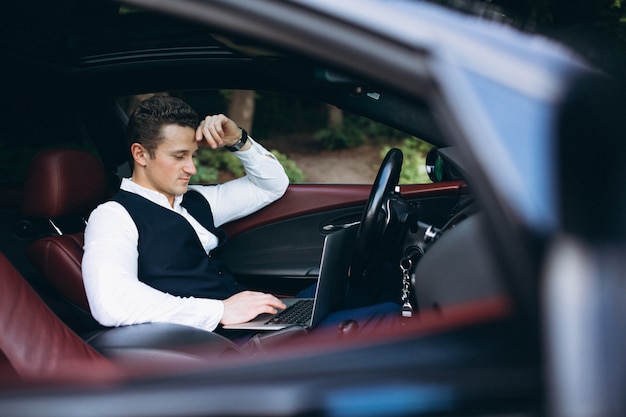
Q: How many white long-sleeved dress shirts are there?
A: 1